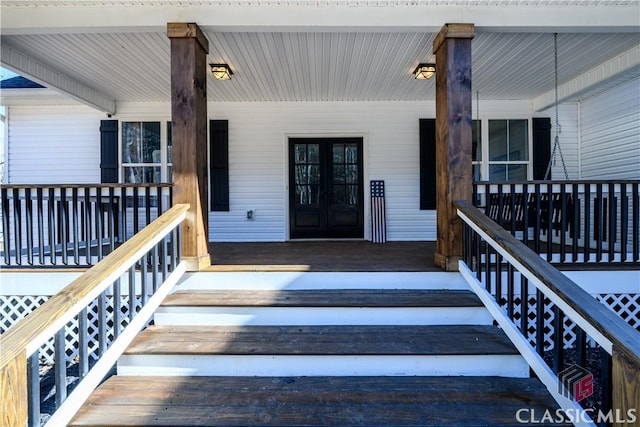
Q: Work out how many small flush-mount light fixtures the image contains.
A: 2